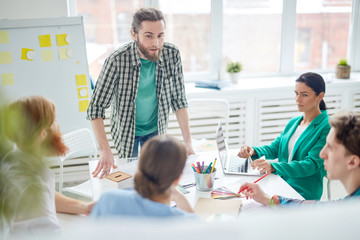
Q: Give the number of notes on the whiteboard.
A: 11